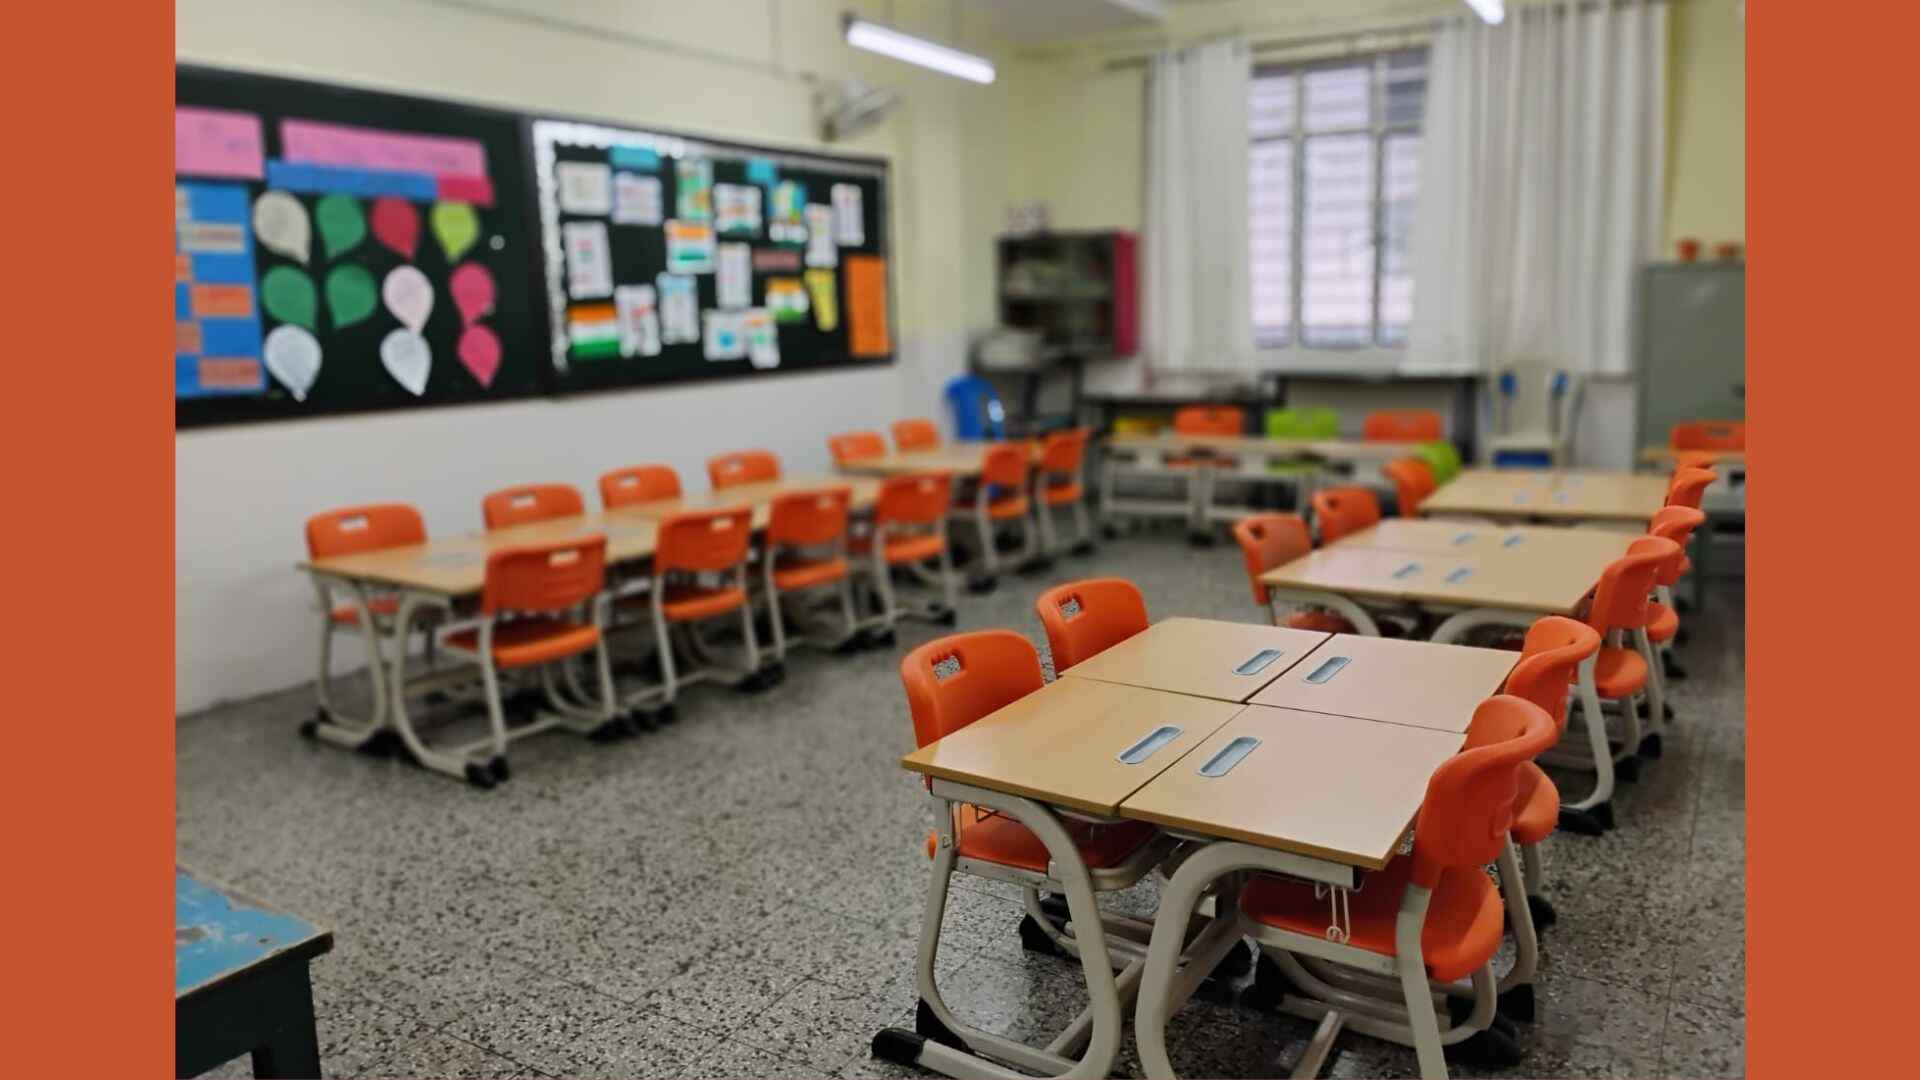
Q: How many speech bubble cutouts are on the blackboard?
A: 11